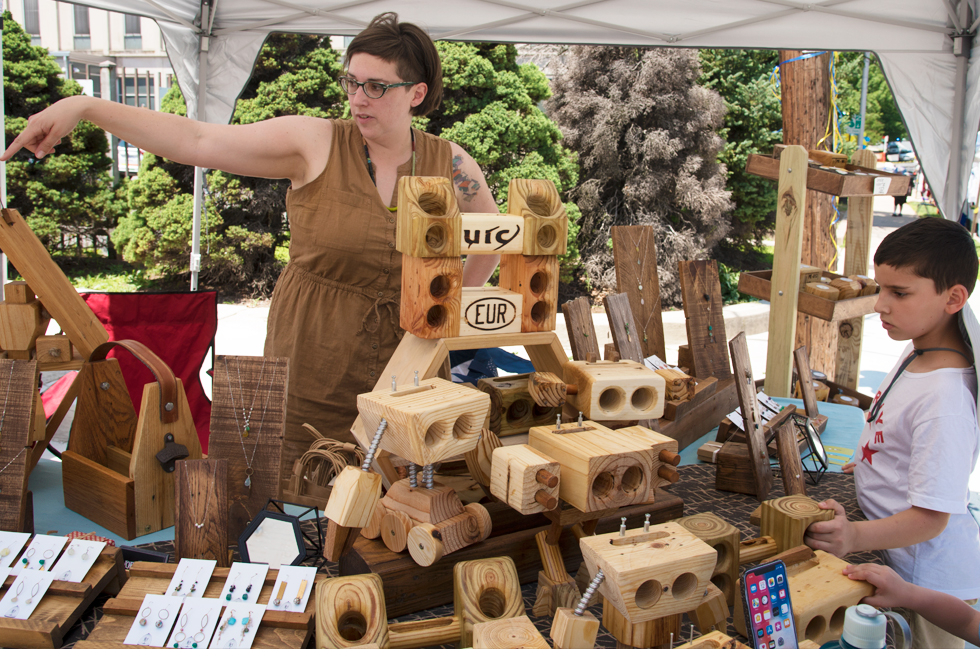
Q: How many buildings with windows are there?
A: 1